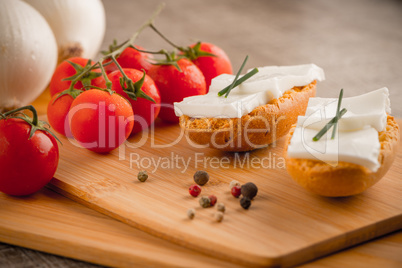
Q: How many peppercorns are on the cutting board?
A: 12